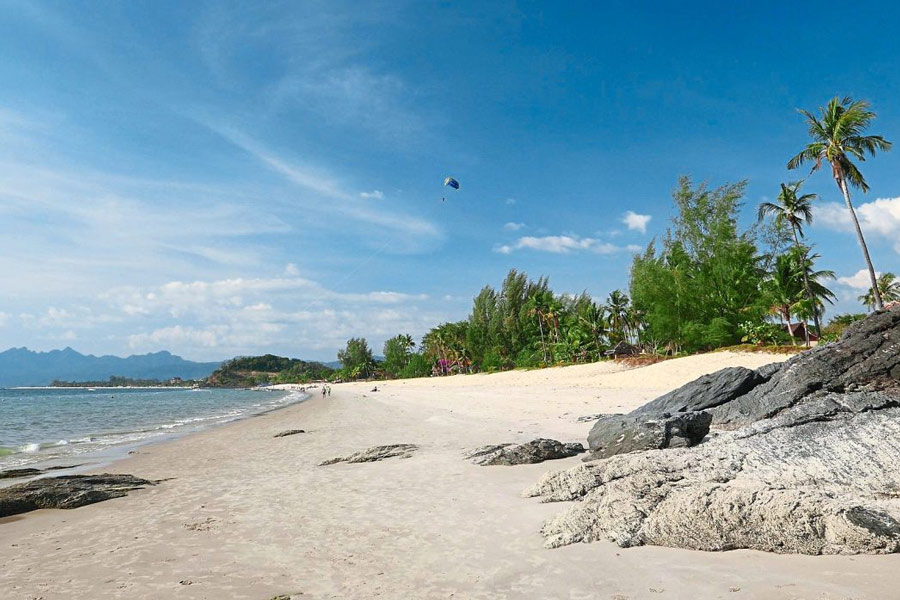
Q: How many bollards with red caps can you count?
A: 0